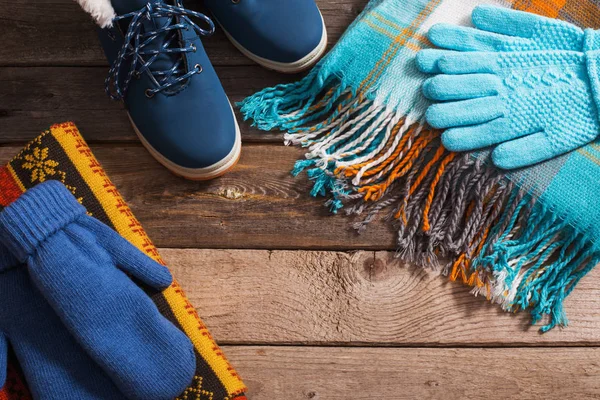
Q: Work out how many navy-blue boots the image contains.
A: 2